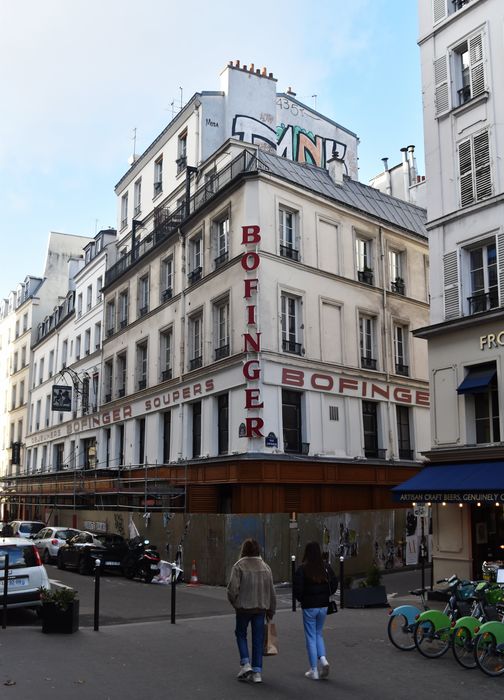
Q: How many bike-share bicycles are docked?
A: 4